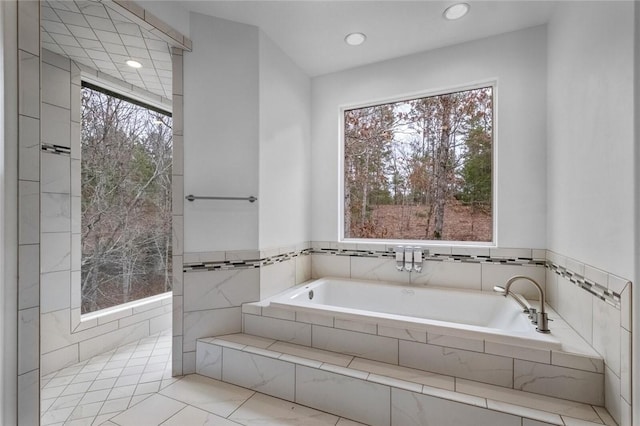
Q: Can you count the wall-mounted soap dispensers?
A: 3